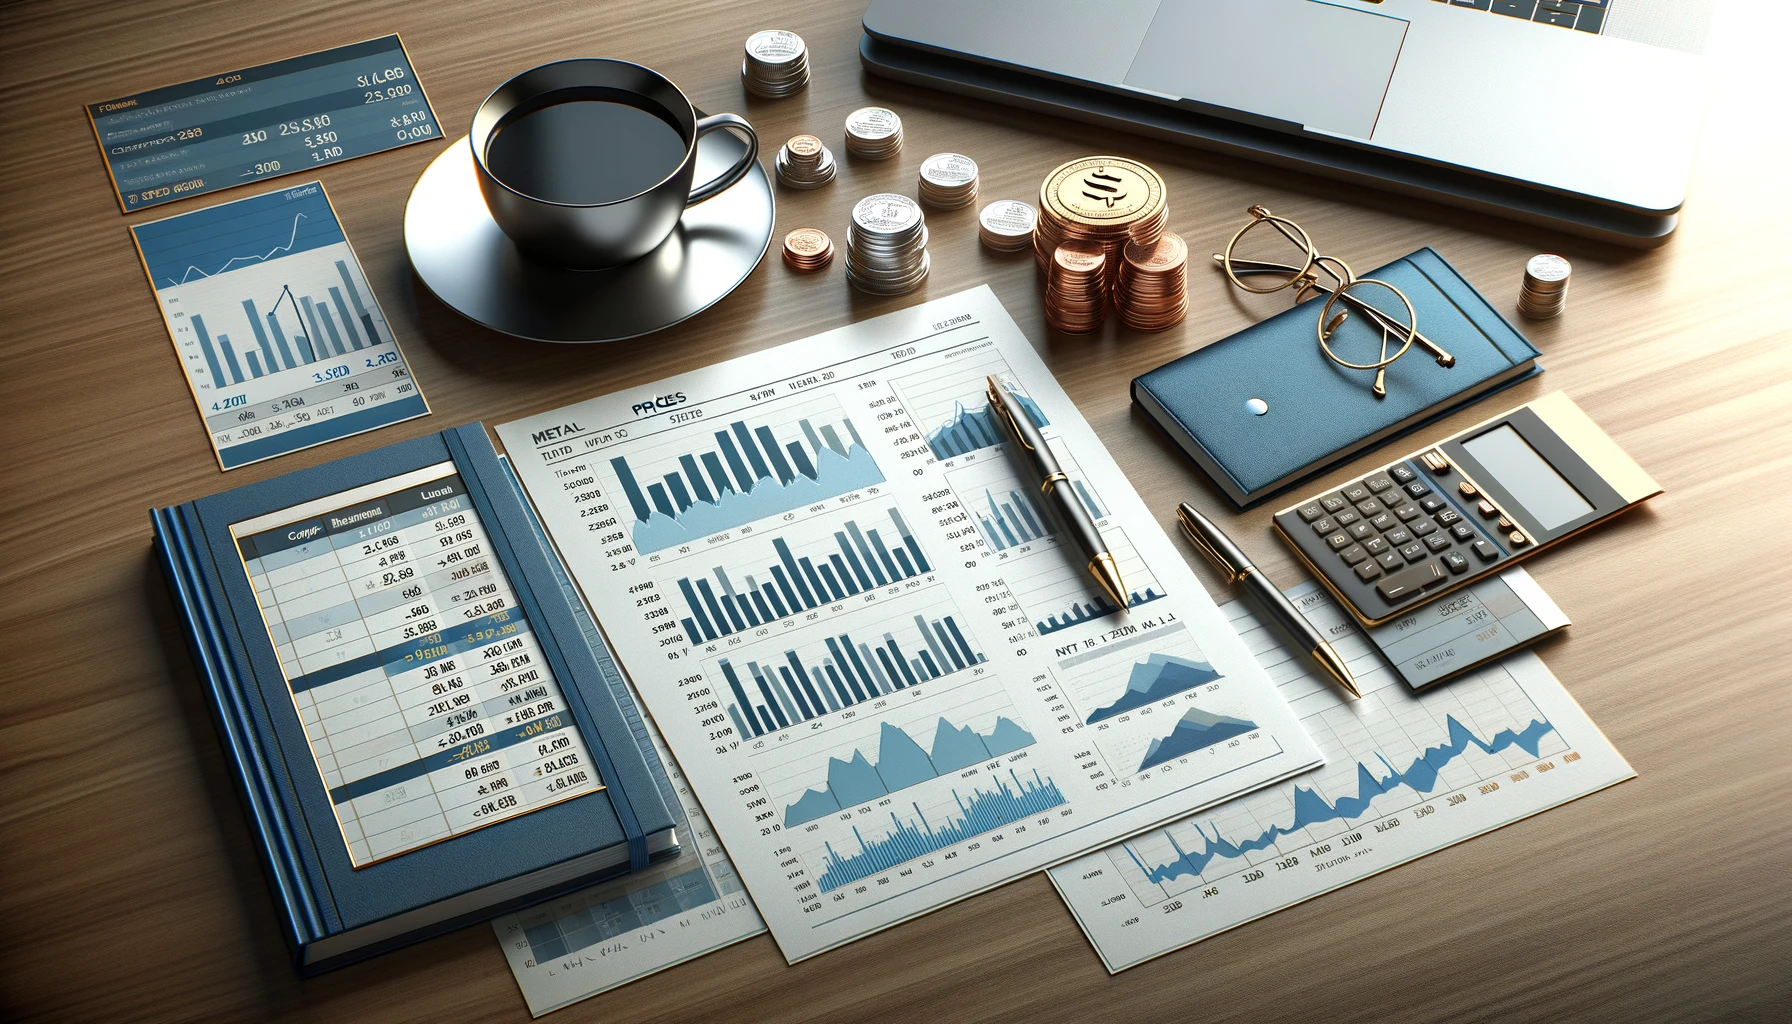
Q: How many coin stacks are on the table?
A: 11